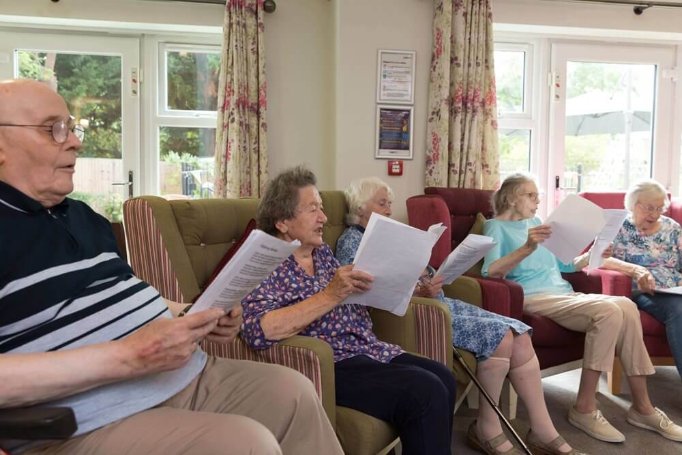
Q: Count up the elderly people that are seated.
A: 5